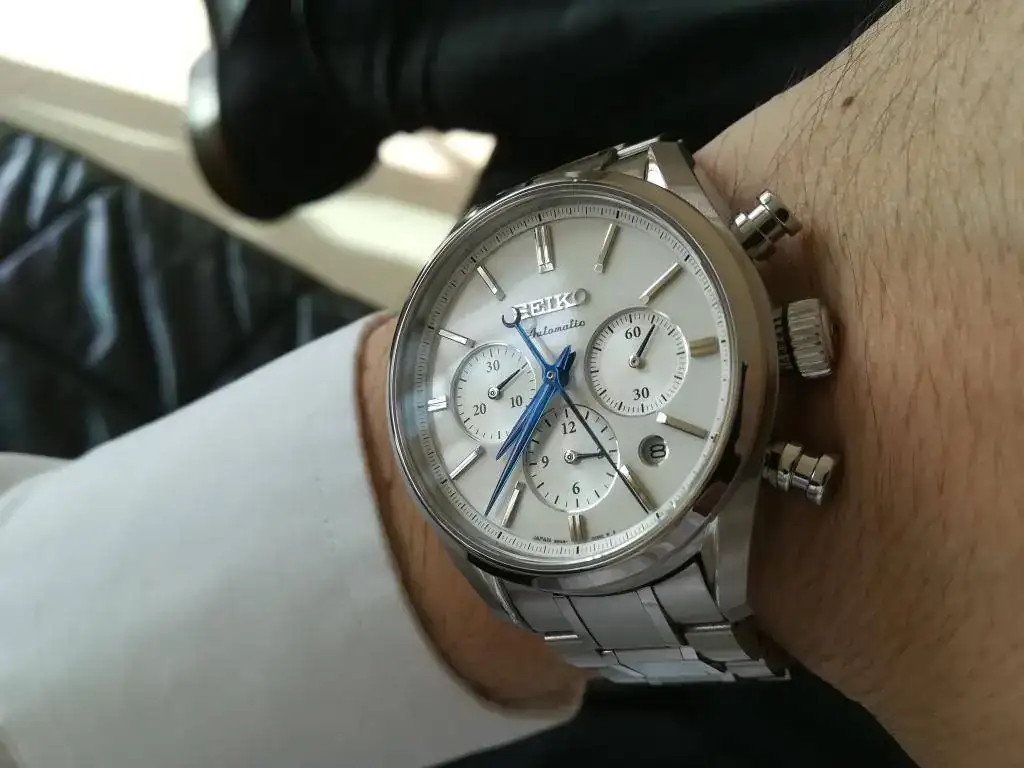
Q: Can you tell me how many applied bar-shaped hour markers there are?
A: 12